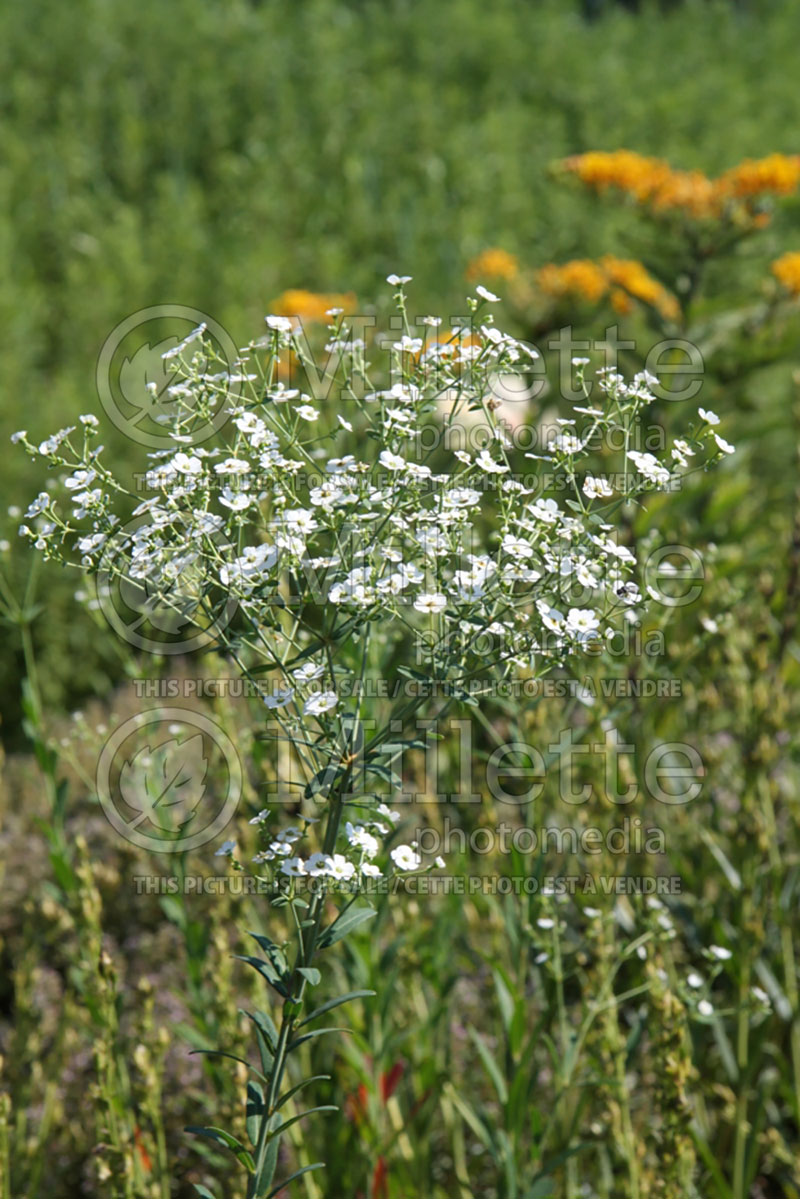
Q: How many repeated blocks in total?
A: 3